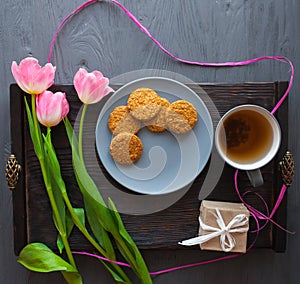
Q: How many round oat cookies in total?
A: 5